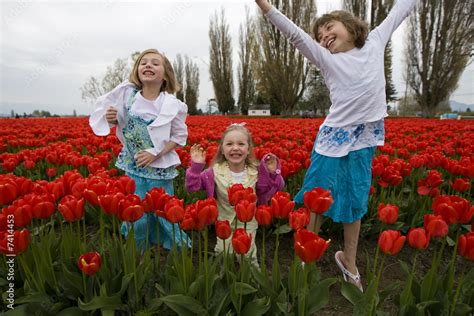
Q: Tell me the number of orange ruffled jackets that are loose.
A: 0